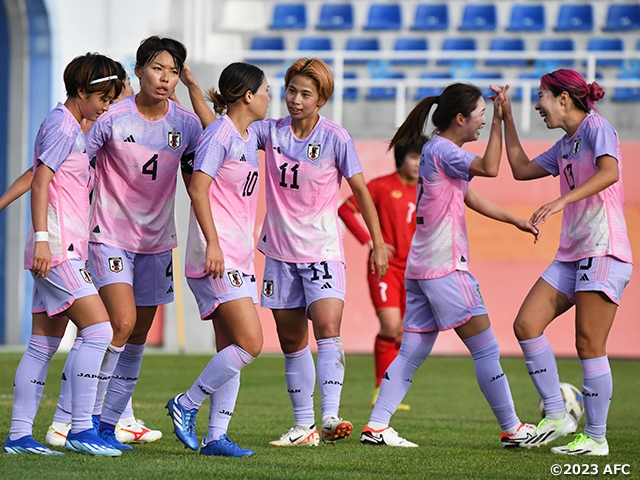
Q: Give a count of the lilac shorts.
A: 6